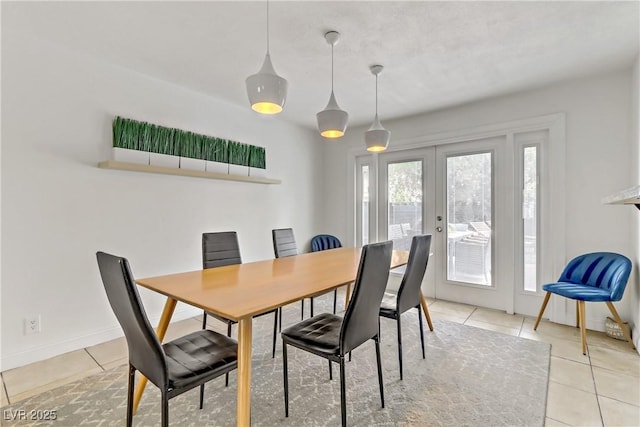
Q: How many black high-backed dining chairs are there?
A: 5